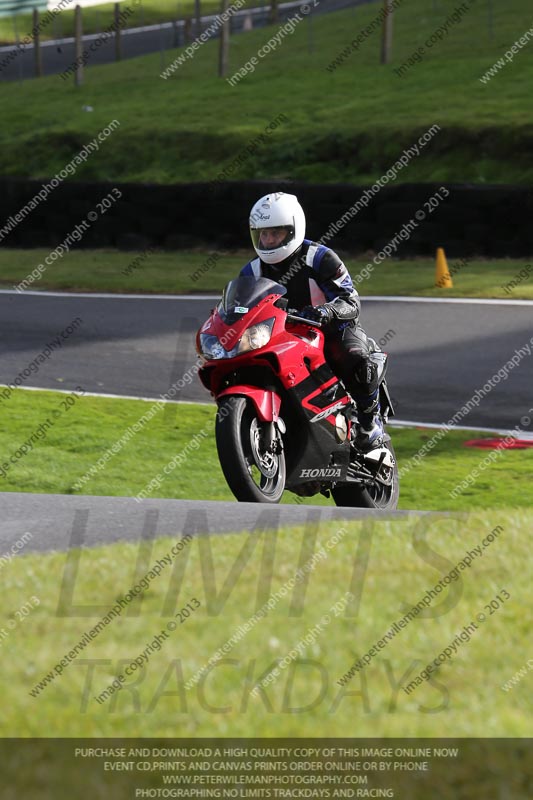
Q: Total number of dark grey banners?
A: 1